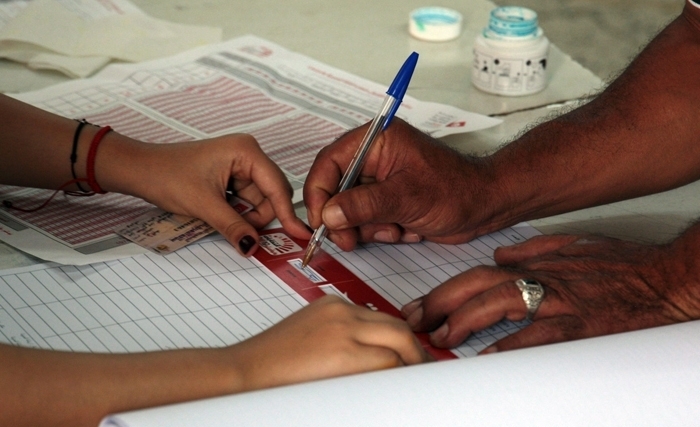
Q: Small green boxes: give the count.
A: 0